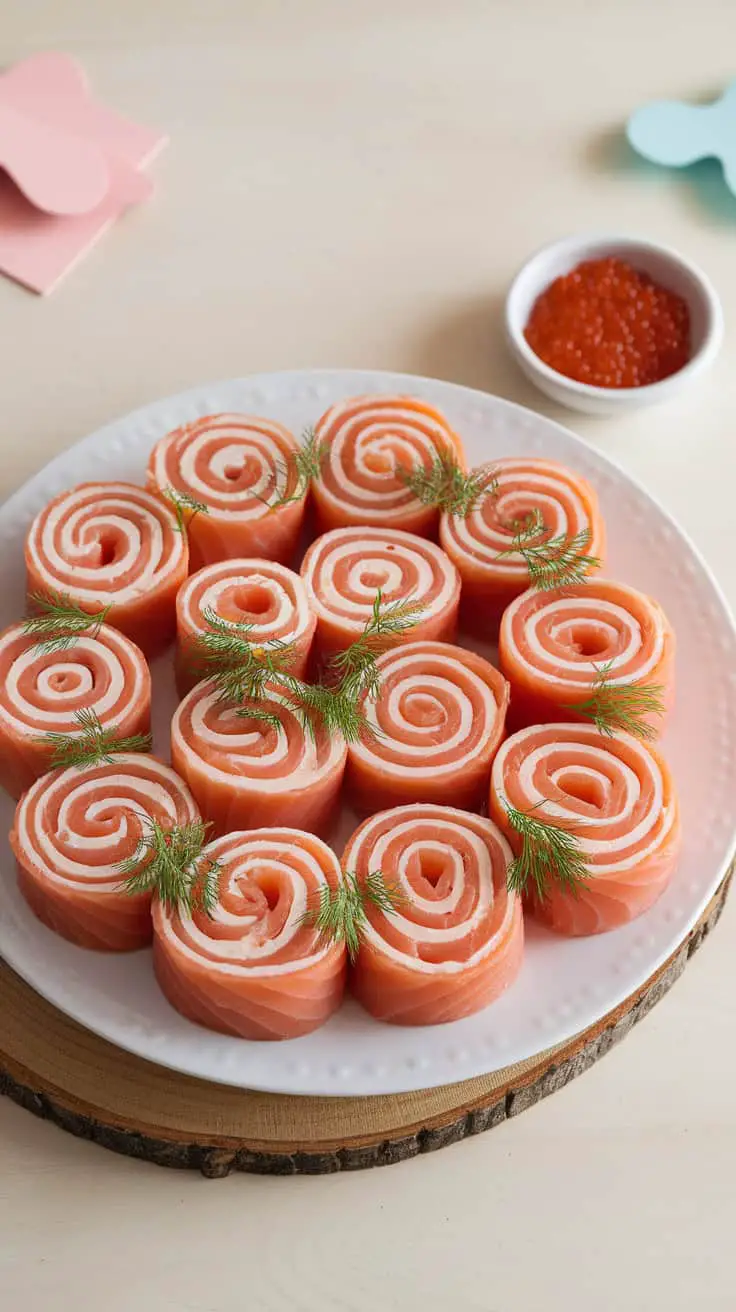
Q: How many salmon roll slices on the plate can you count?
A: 14